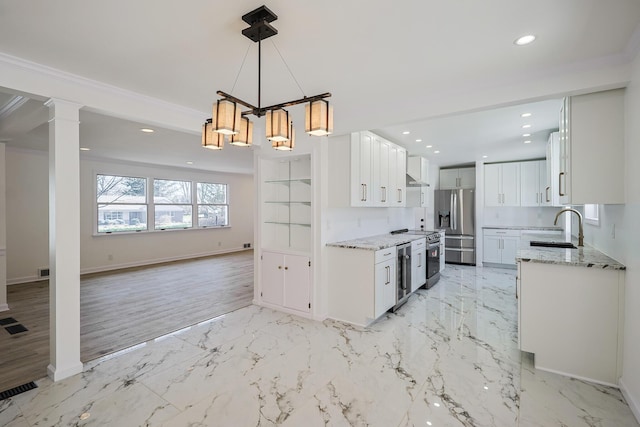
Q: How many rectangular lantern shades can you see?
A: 6